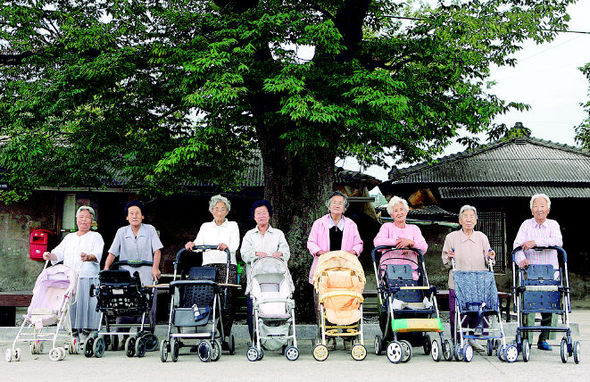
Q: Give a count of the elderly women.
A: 8